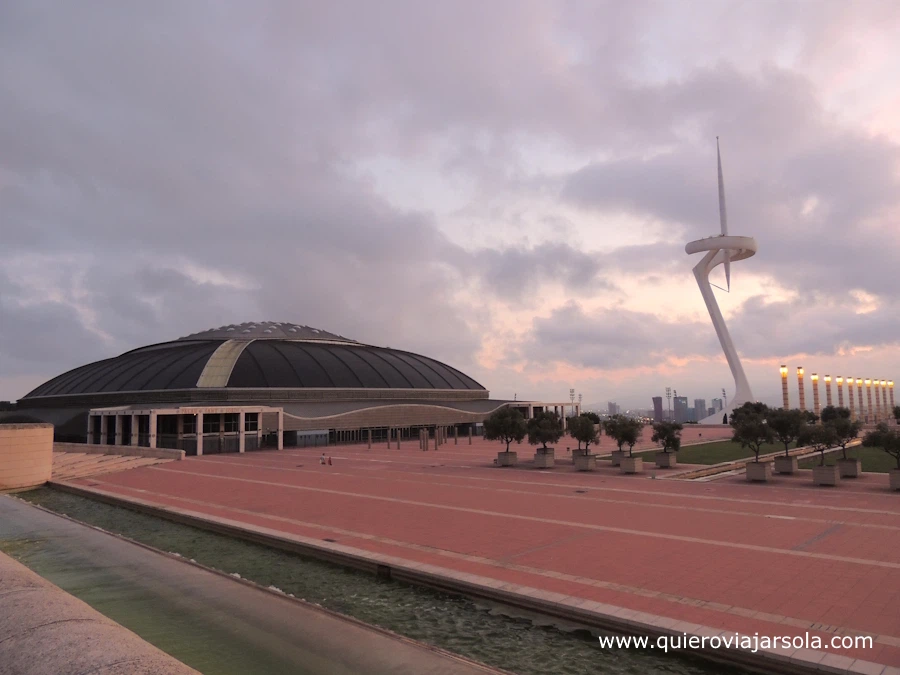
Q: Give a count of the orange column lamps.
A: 11